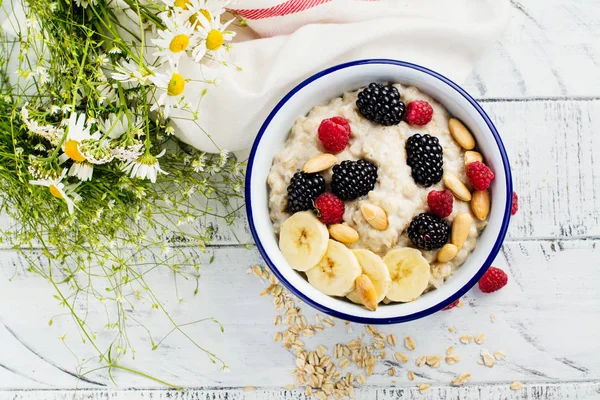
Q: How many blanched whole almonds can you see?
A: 10